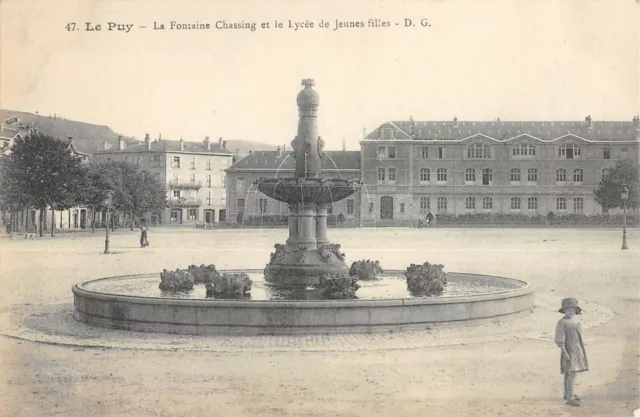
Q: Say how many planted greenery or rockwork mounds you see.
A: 6